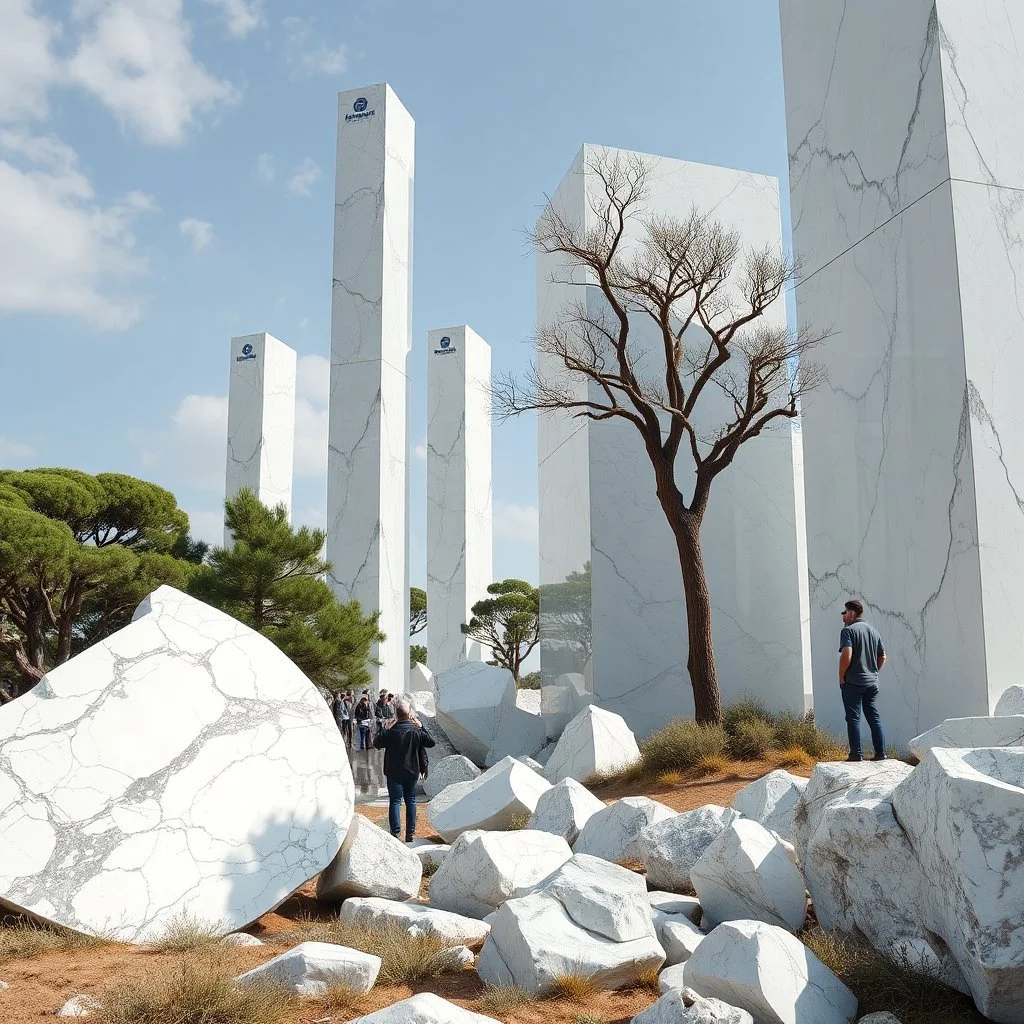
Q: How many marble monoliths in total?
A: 5